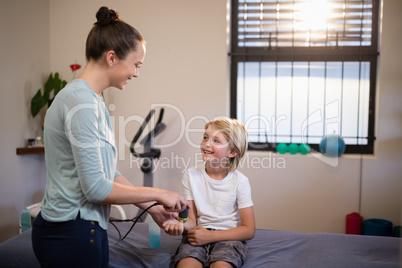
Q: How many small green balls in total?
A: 3